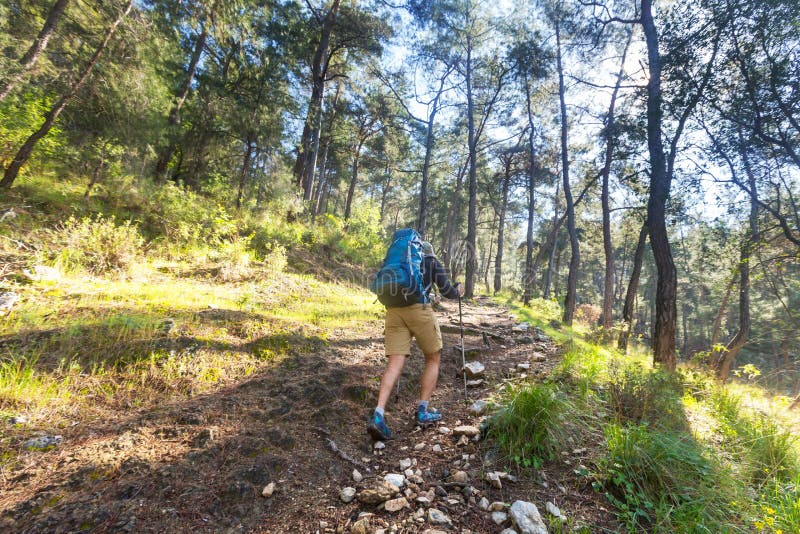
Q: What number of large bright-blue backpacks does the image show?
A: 1